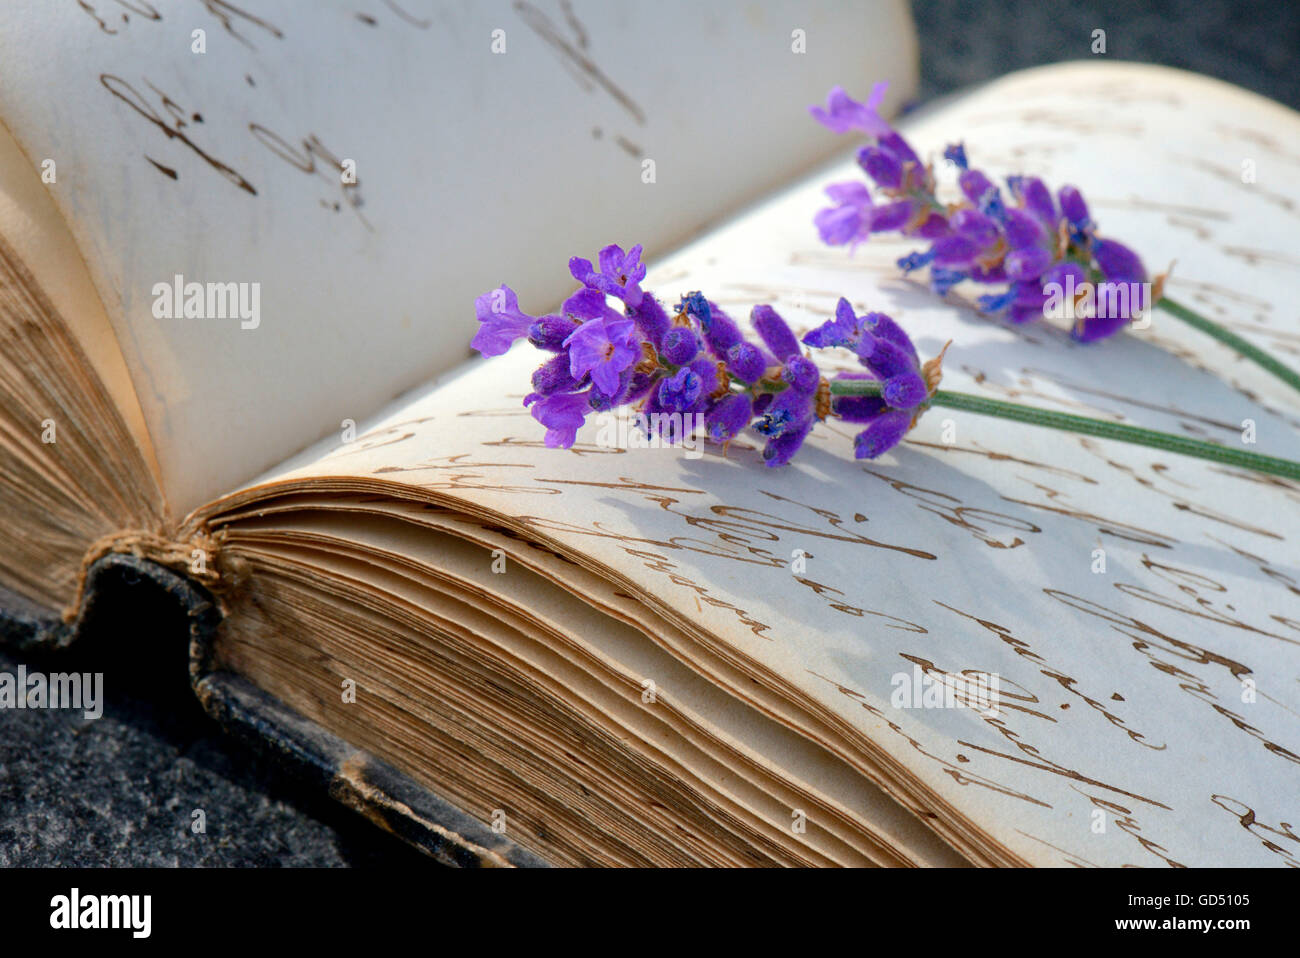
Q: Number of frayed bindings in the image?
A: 1